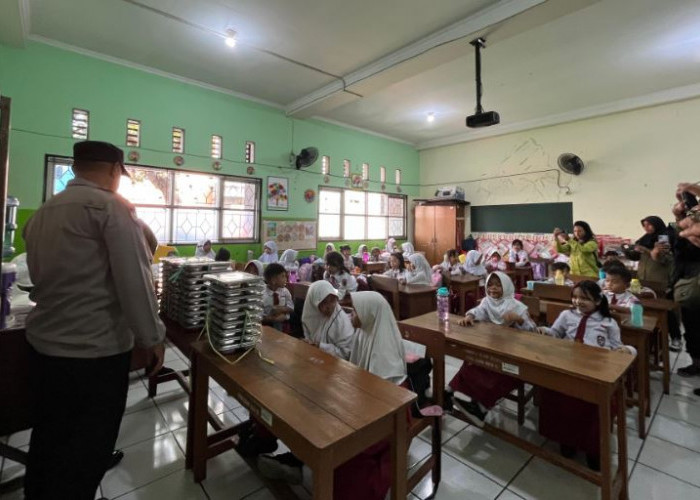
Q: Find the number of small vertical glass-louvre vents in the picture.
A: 10